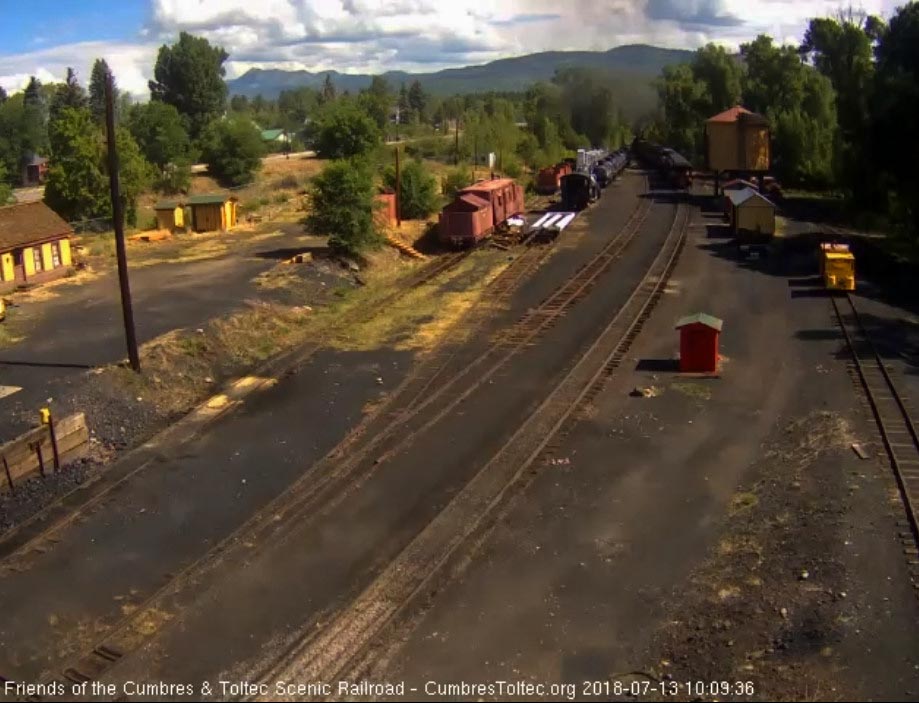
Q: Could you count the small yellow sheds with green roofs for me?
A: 2